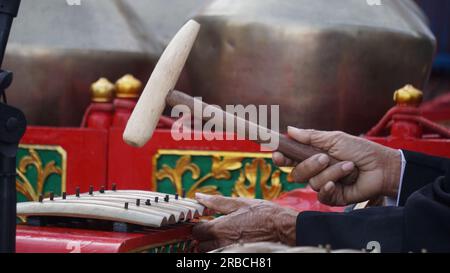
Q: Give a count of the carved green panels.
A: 2